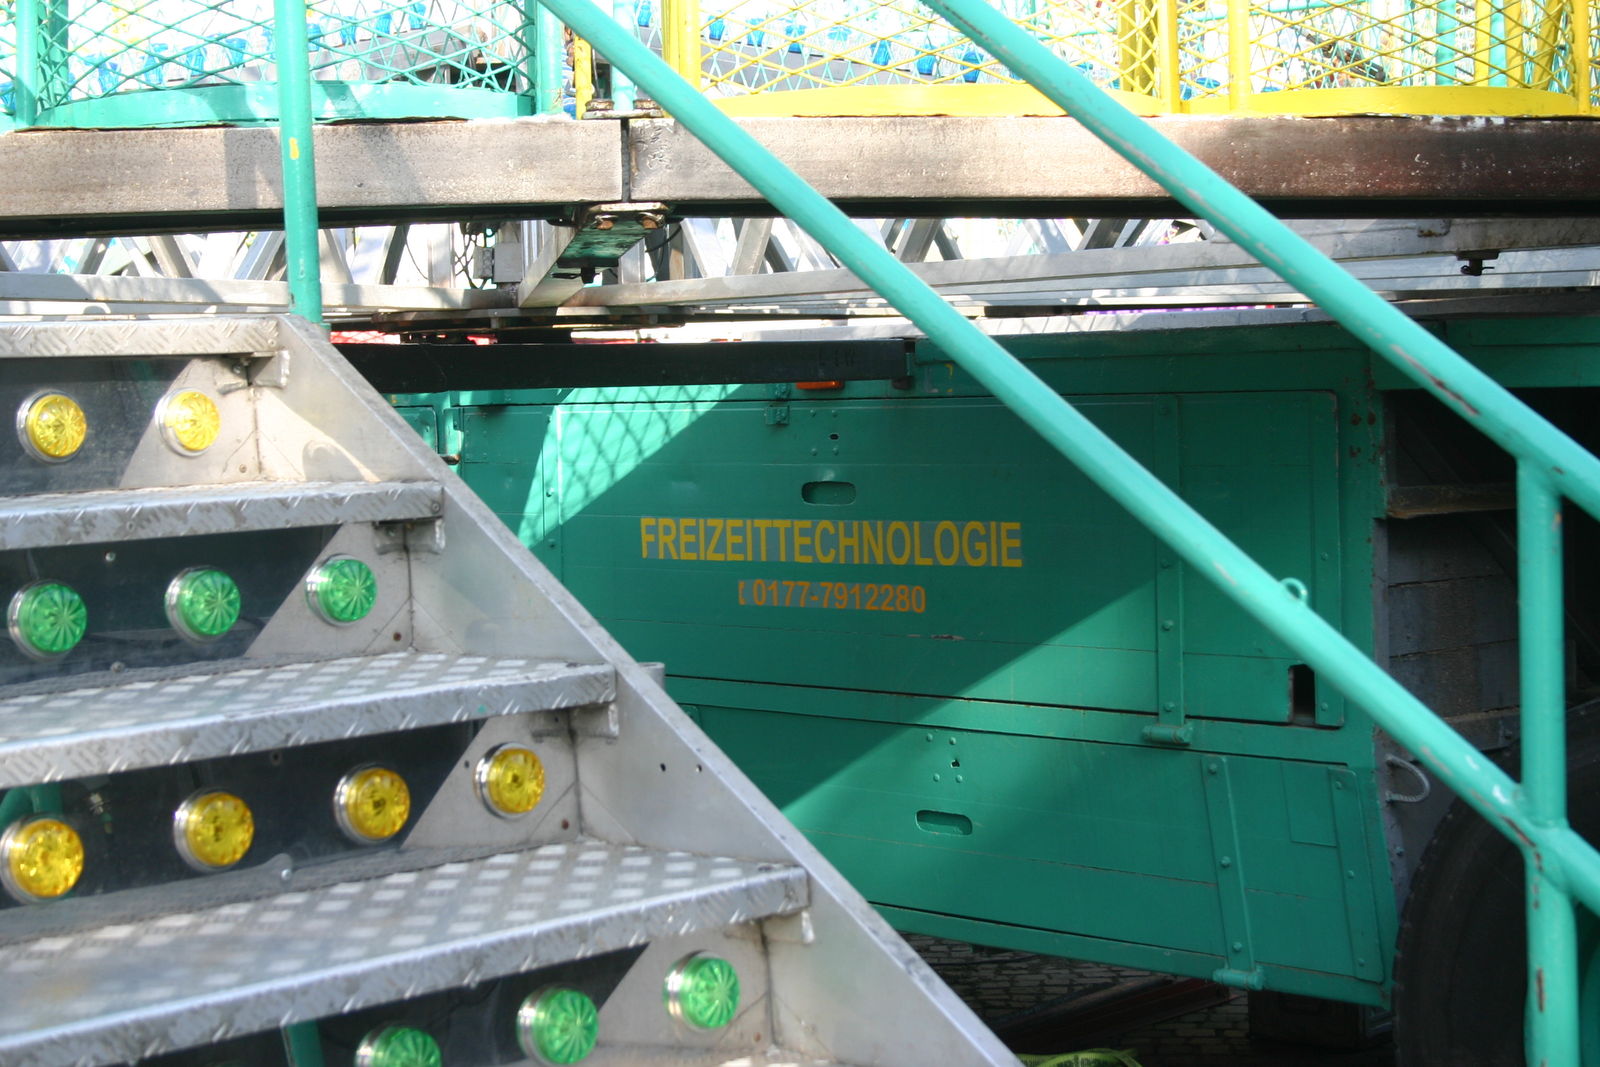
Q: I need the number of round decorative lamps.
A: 12